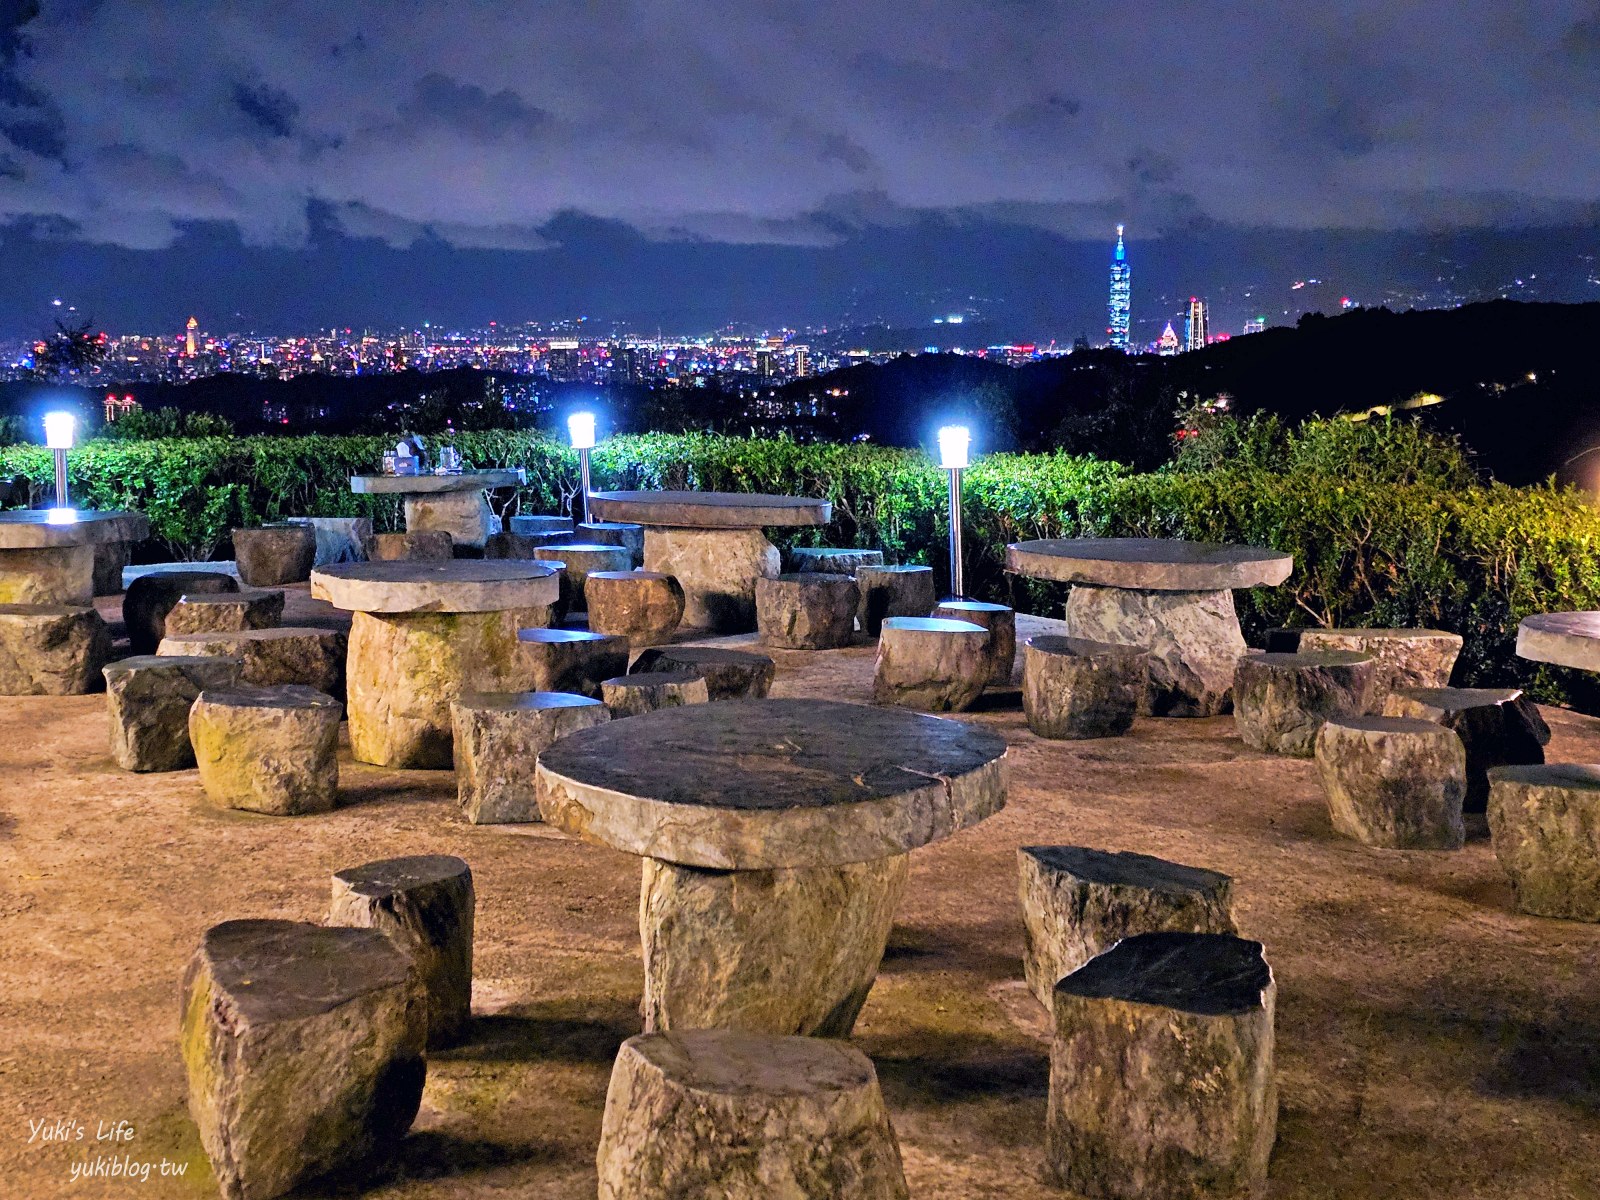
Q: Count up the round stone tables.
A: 7